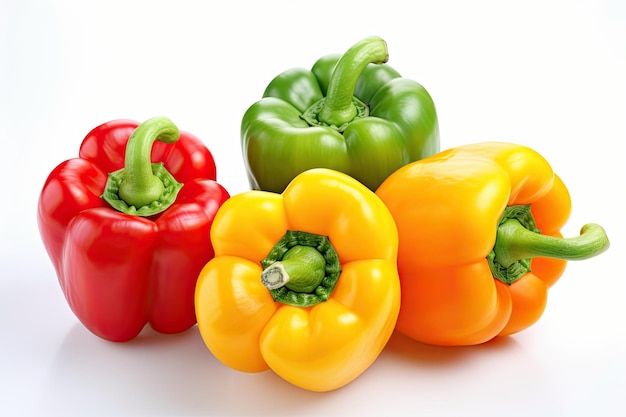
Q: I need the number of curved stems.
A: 3